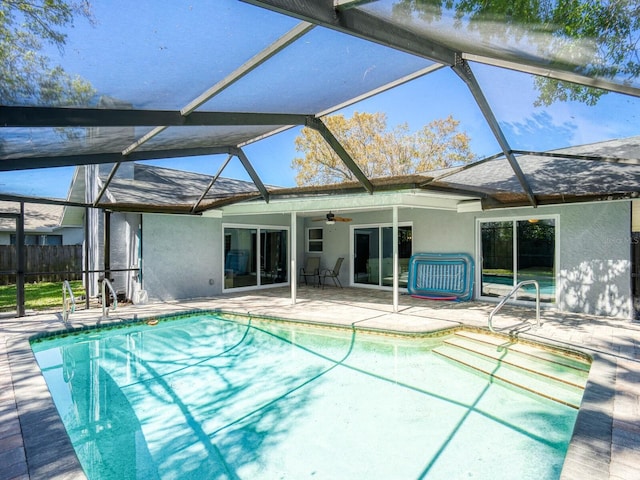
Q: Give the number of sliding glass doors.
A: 3